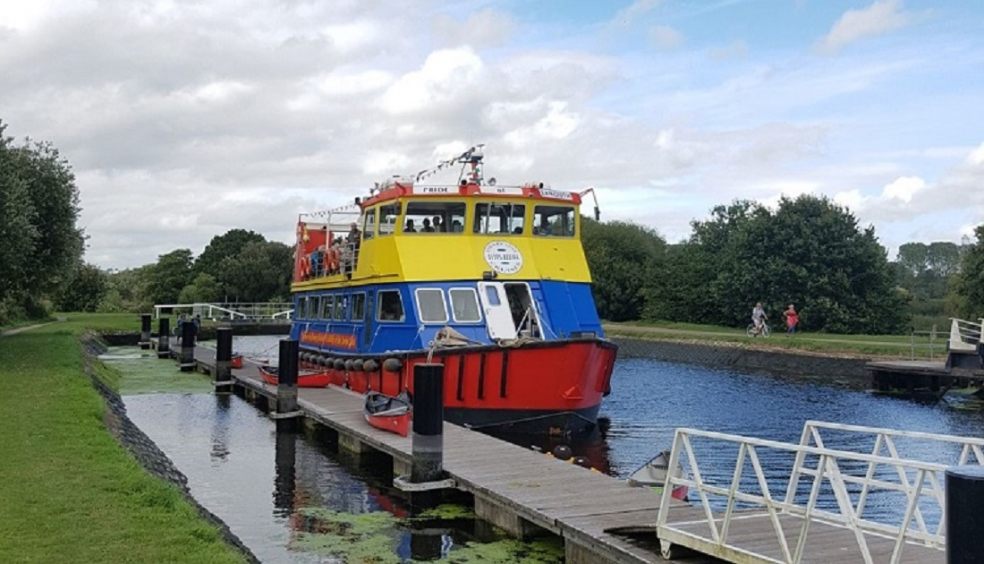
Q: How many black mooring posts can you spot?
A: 7